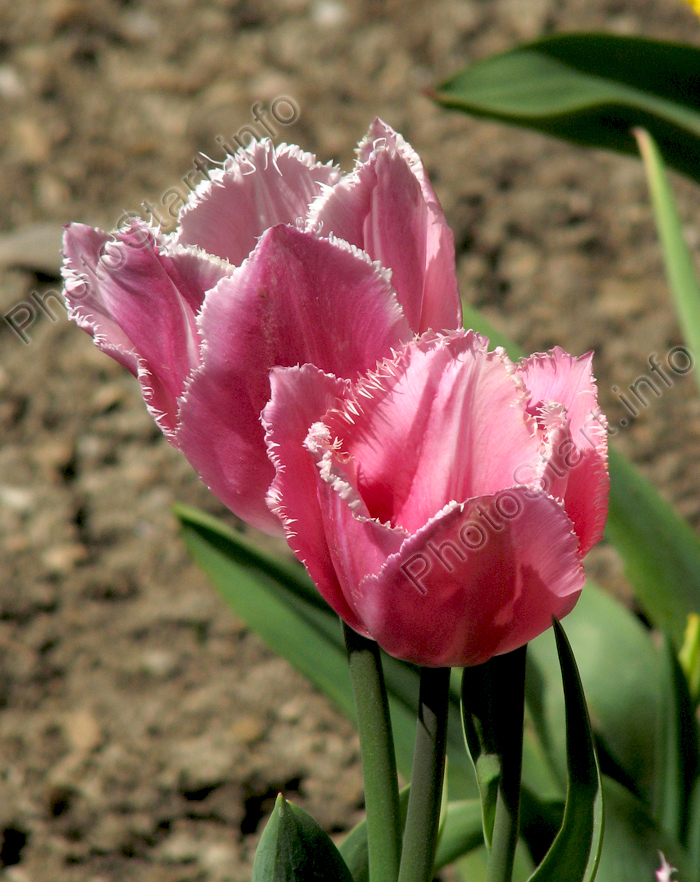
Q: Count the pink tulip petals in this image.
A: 12